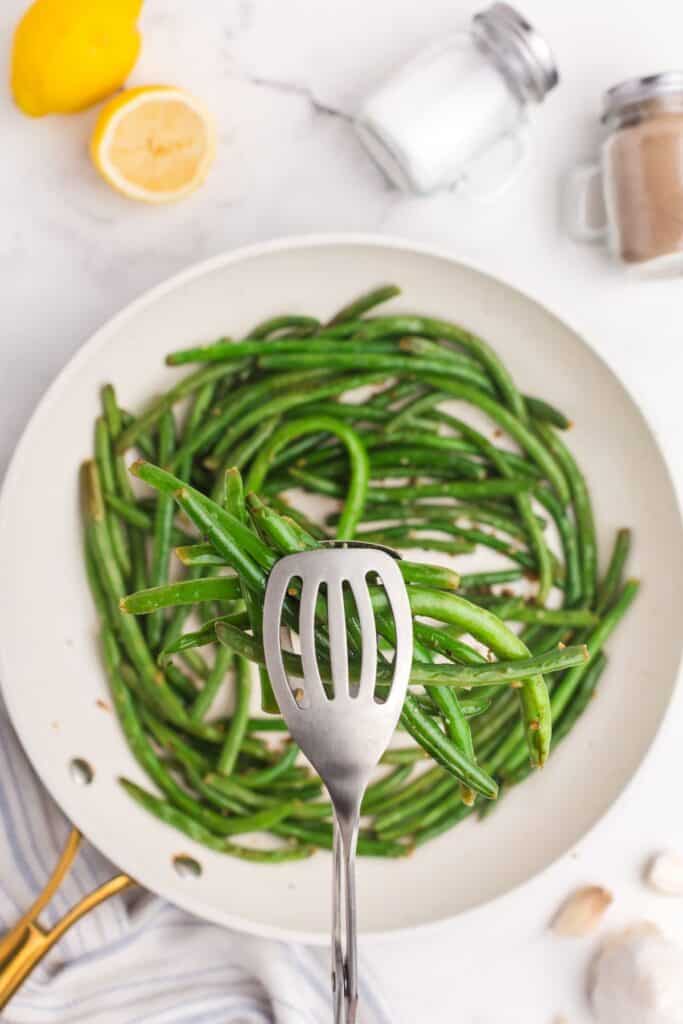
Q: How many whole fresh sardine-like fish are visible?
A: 0